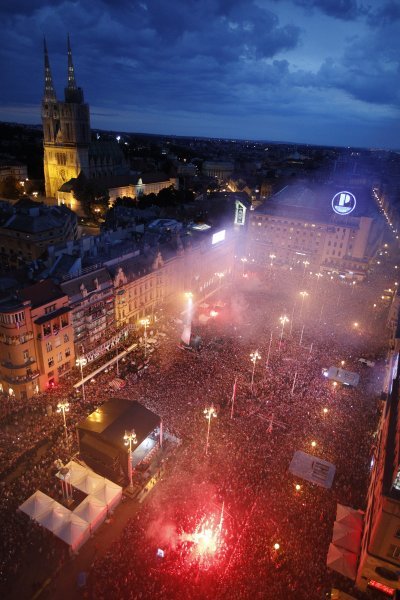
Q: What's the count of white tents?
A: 7